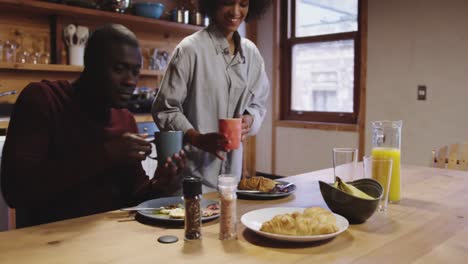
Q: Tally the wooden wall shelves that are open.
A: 2